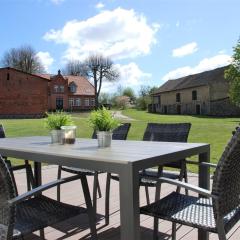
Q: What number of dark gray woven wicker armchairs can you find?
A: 5